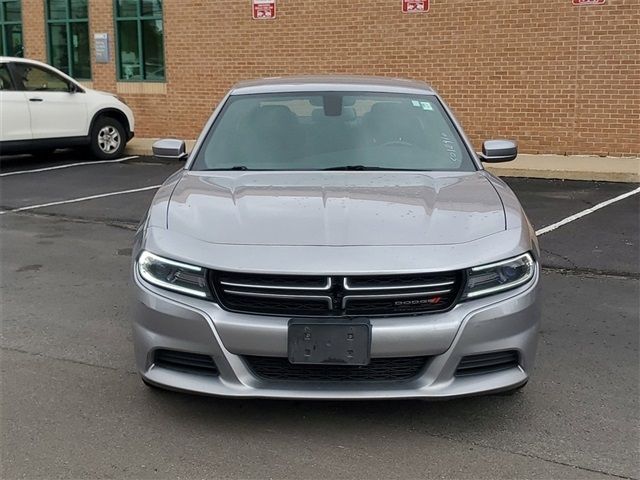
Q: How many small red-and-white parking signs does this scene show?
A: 3